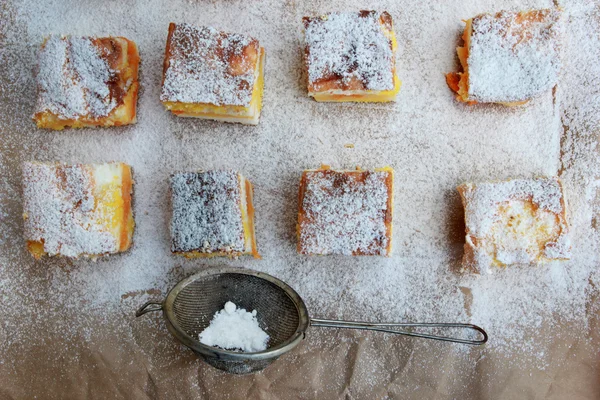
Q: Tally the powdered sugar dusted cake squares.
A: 8